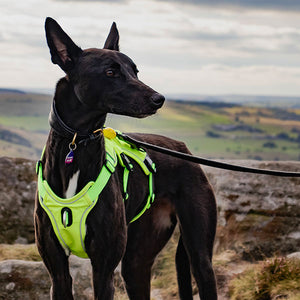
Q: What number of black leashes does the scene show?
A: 1